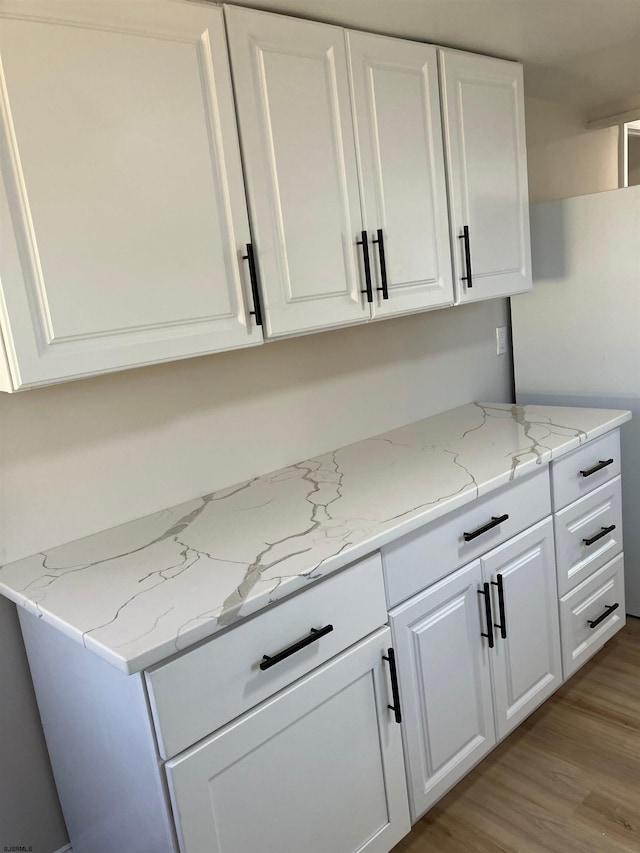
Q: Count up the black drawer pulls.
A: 5